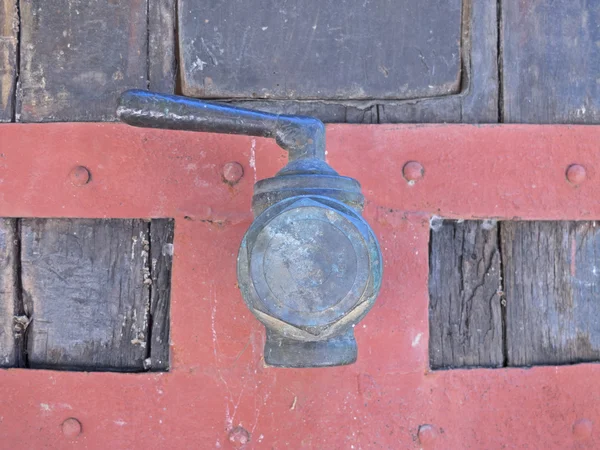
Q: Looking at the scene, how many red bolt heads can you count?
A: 8